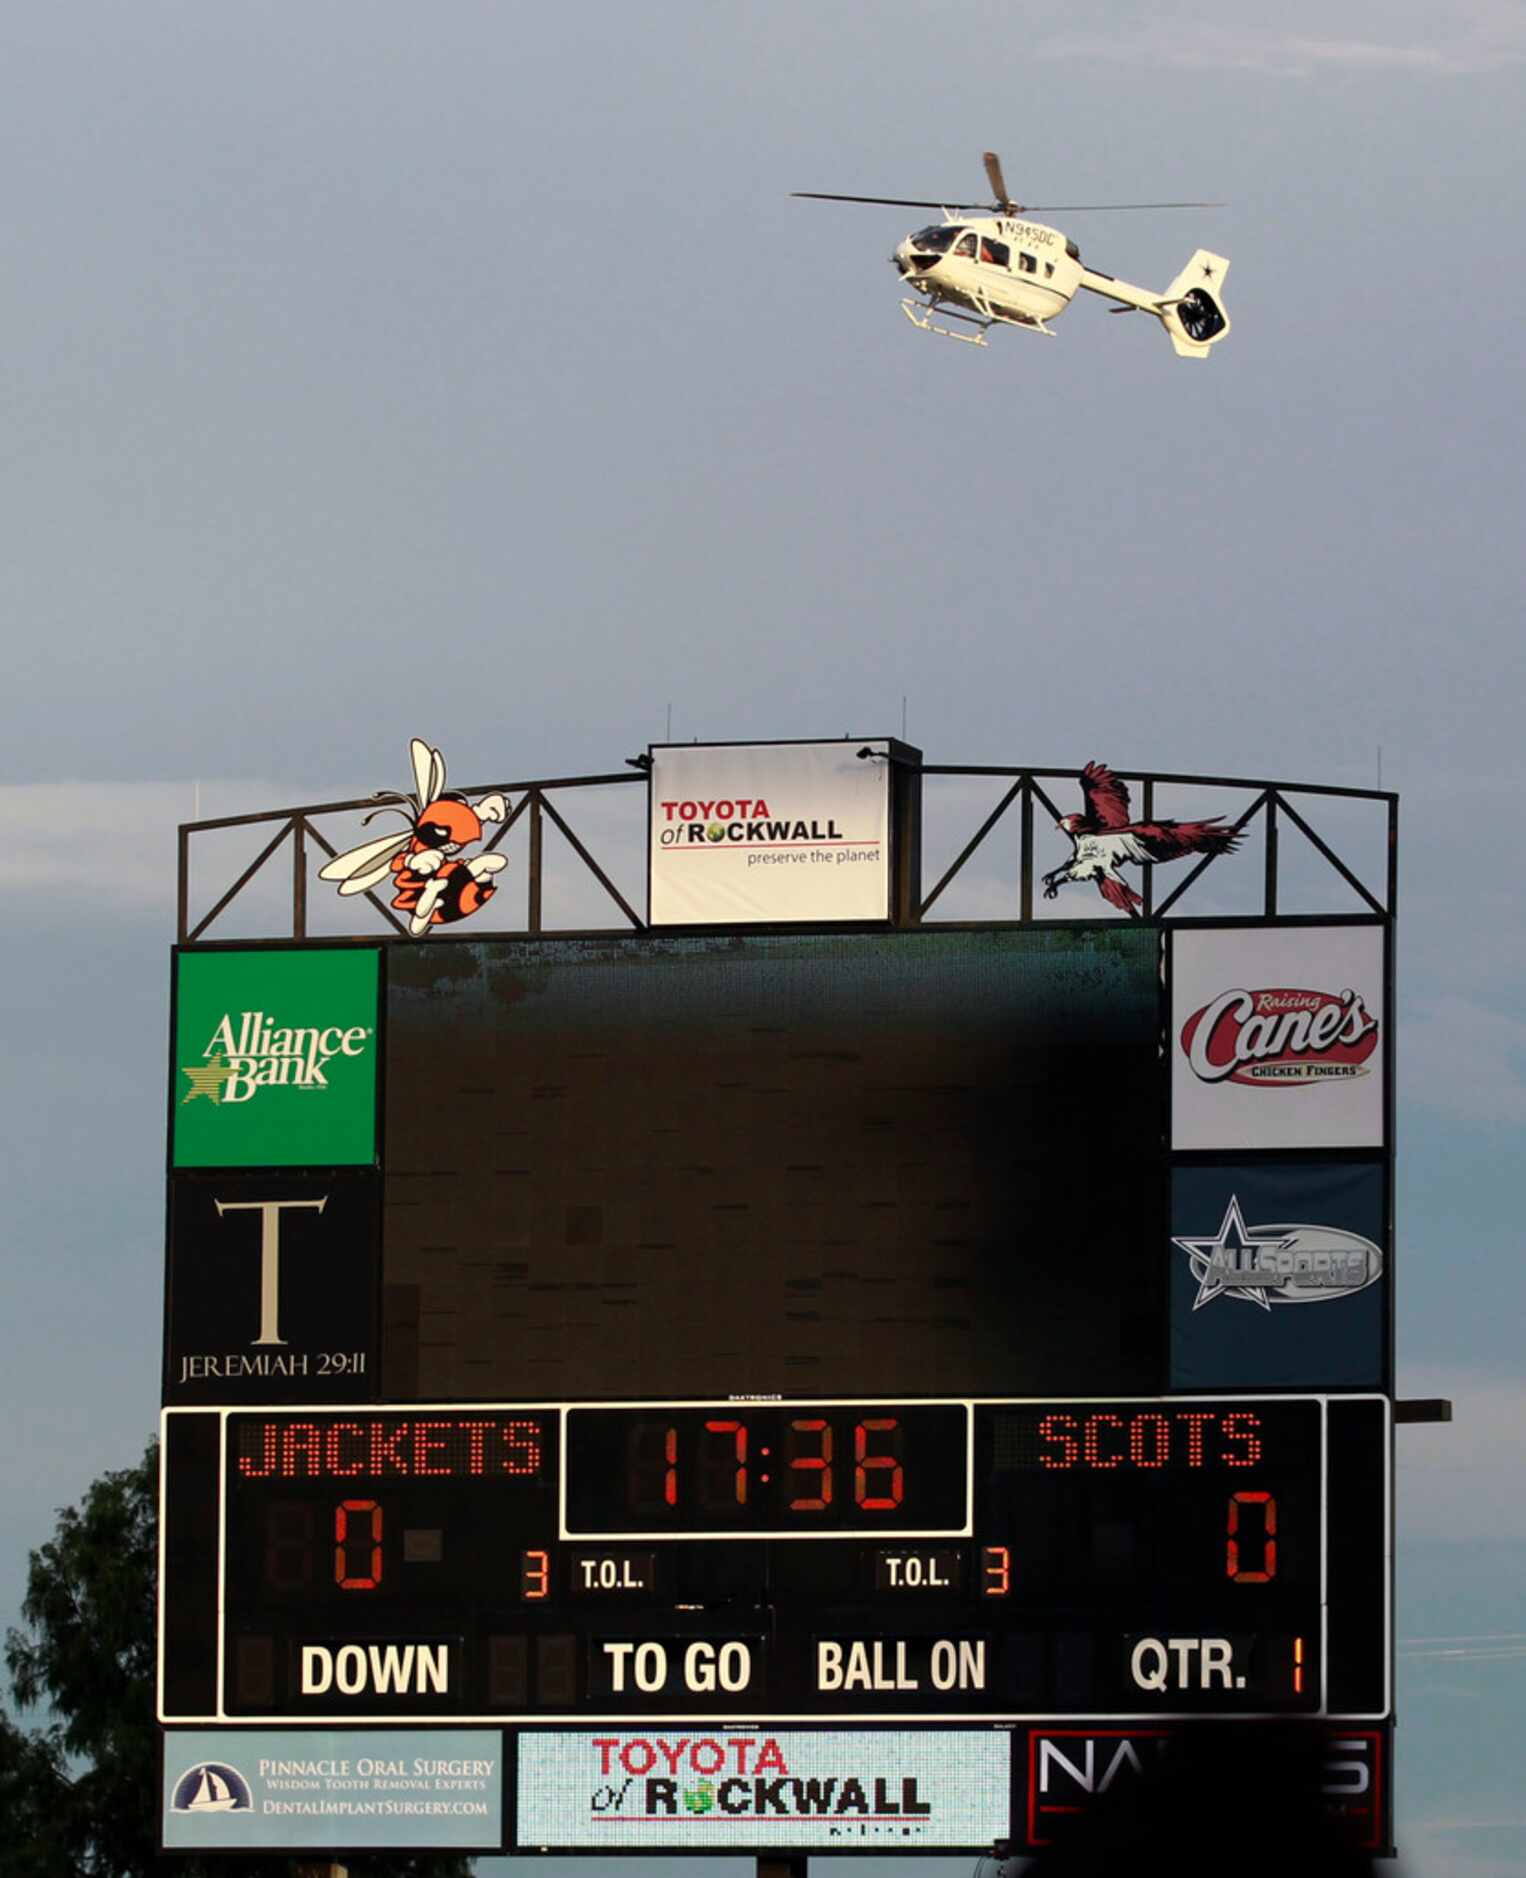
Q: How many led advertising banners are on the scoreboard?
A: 1